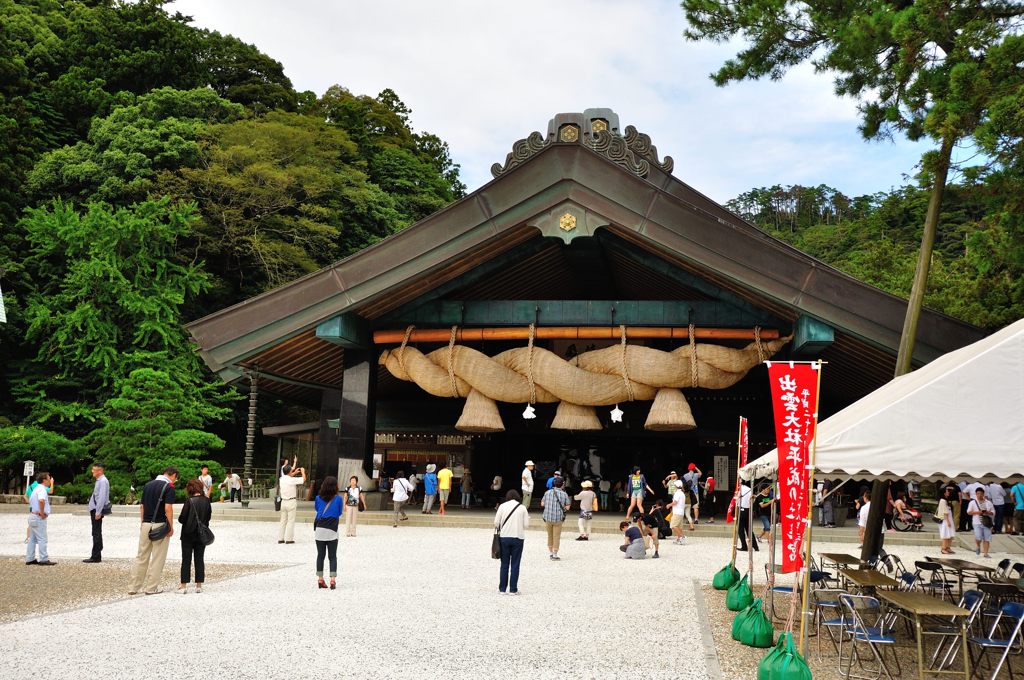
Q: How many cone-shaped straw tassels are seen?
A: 3